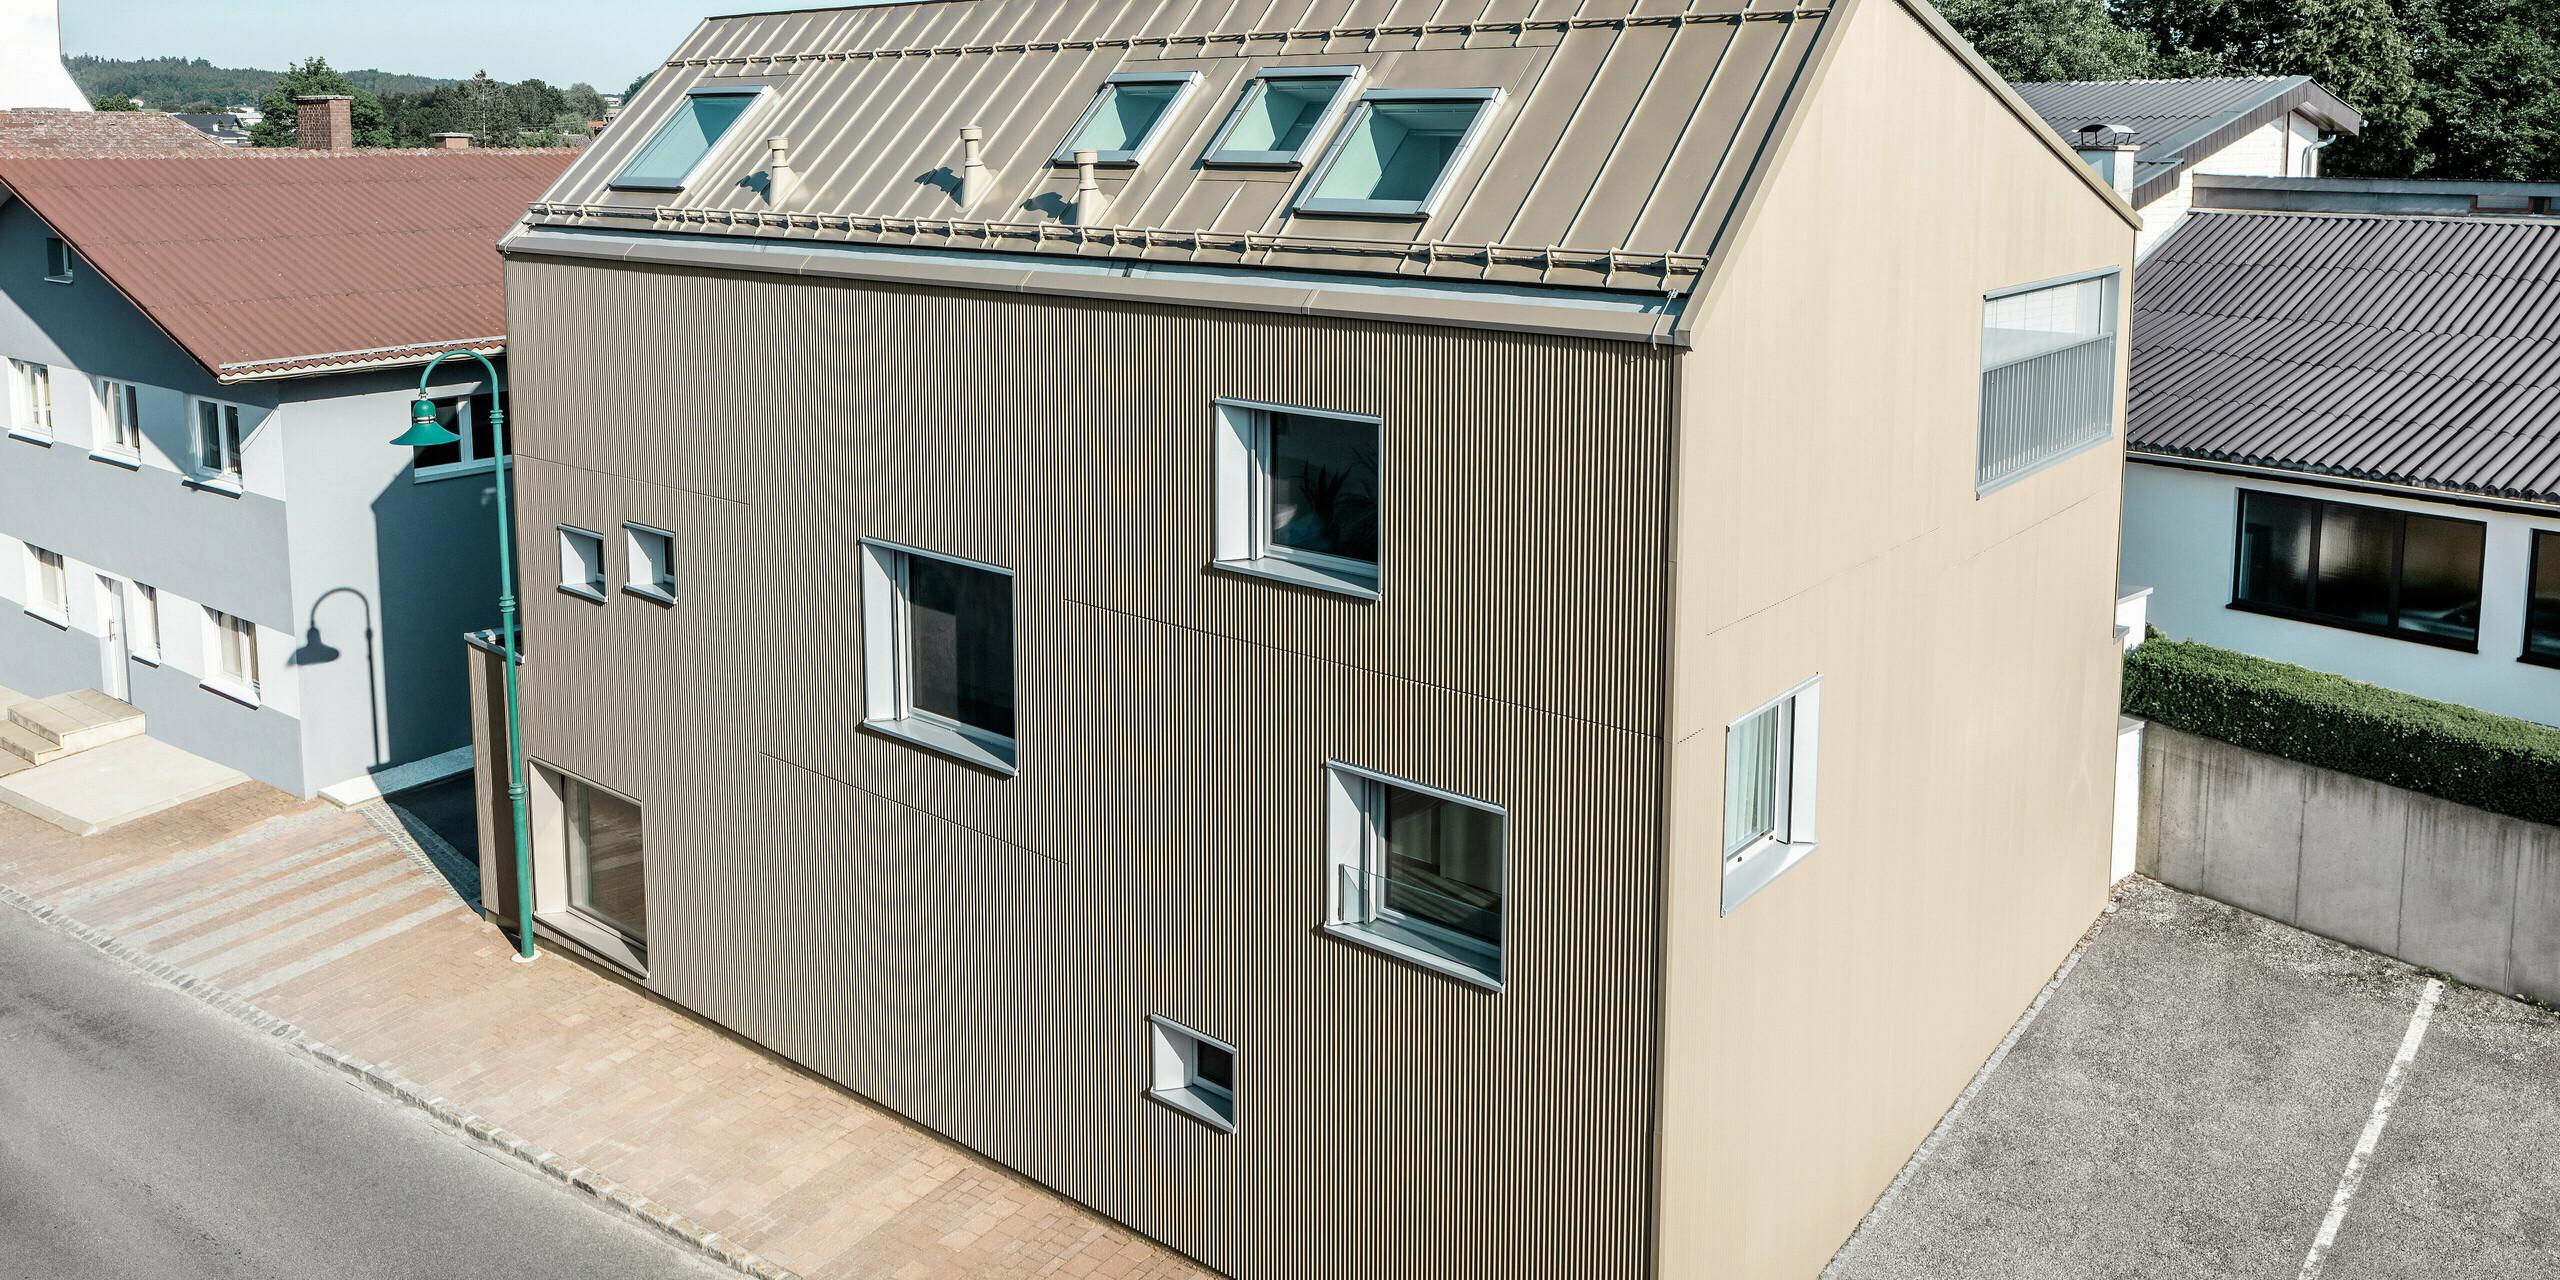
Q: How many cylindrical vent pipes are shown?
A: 3